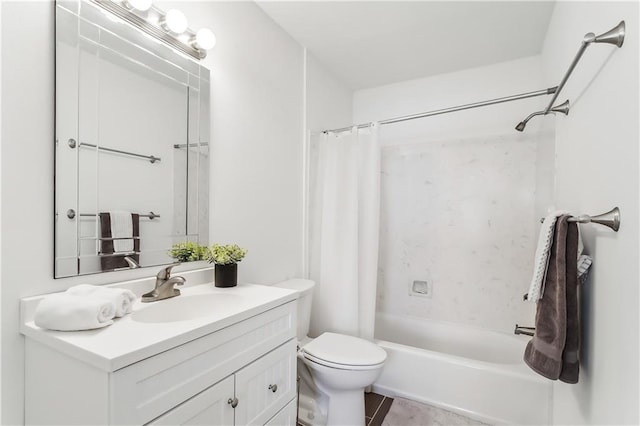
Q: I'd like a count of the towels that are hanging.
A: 2